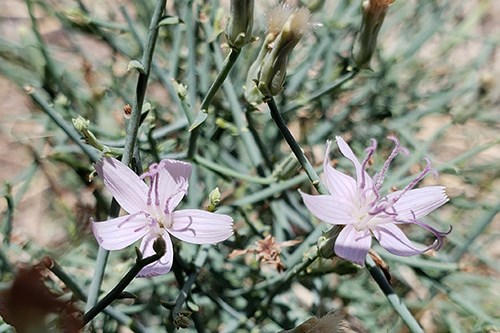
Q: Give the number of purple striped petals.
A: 11